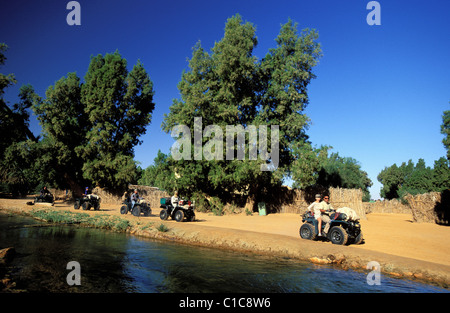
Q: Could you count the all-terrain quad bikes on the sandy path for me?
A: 5